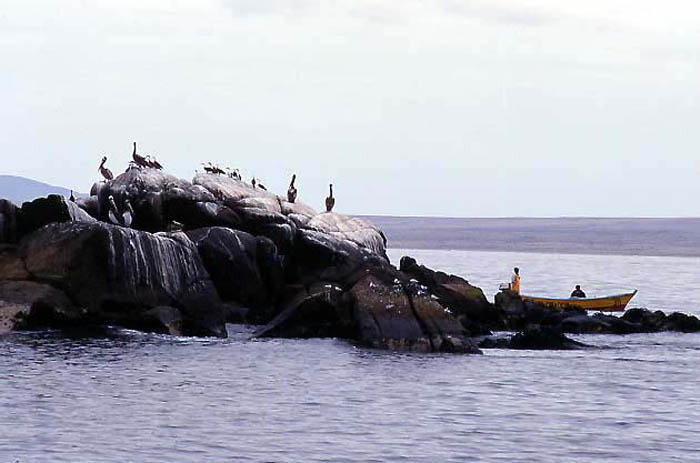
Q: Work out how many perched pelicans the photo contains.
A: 6